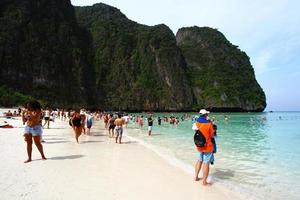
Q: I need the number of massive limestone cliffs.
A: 3